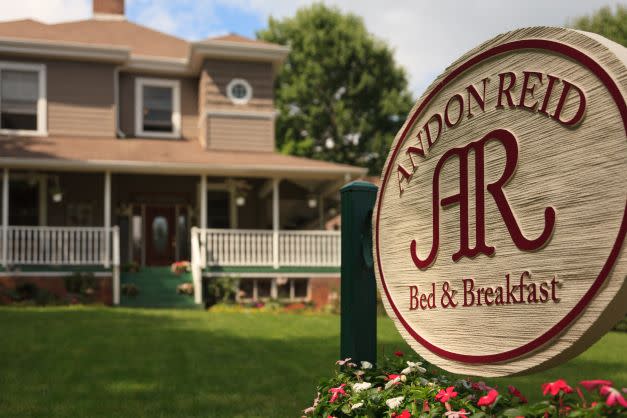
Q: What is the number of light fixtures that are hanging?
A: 3